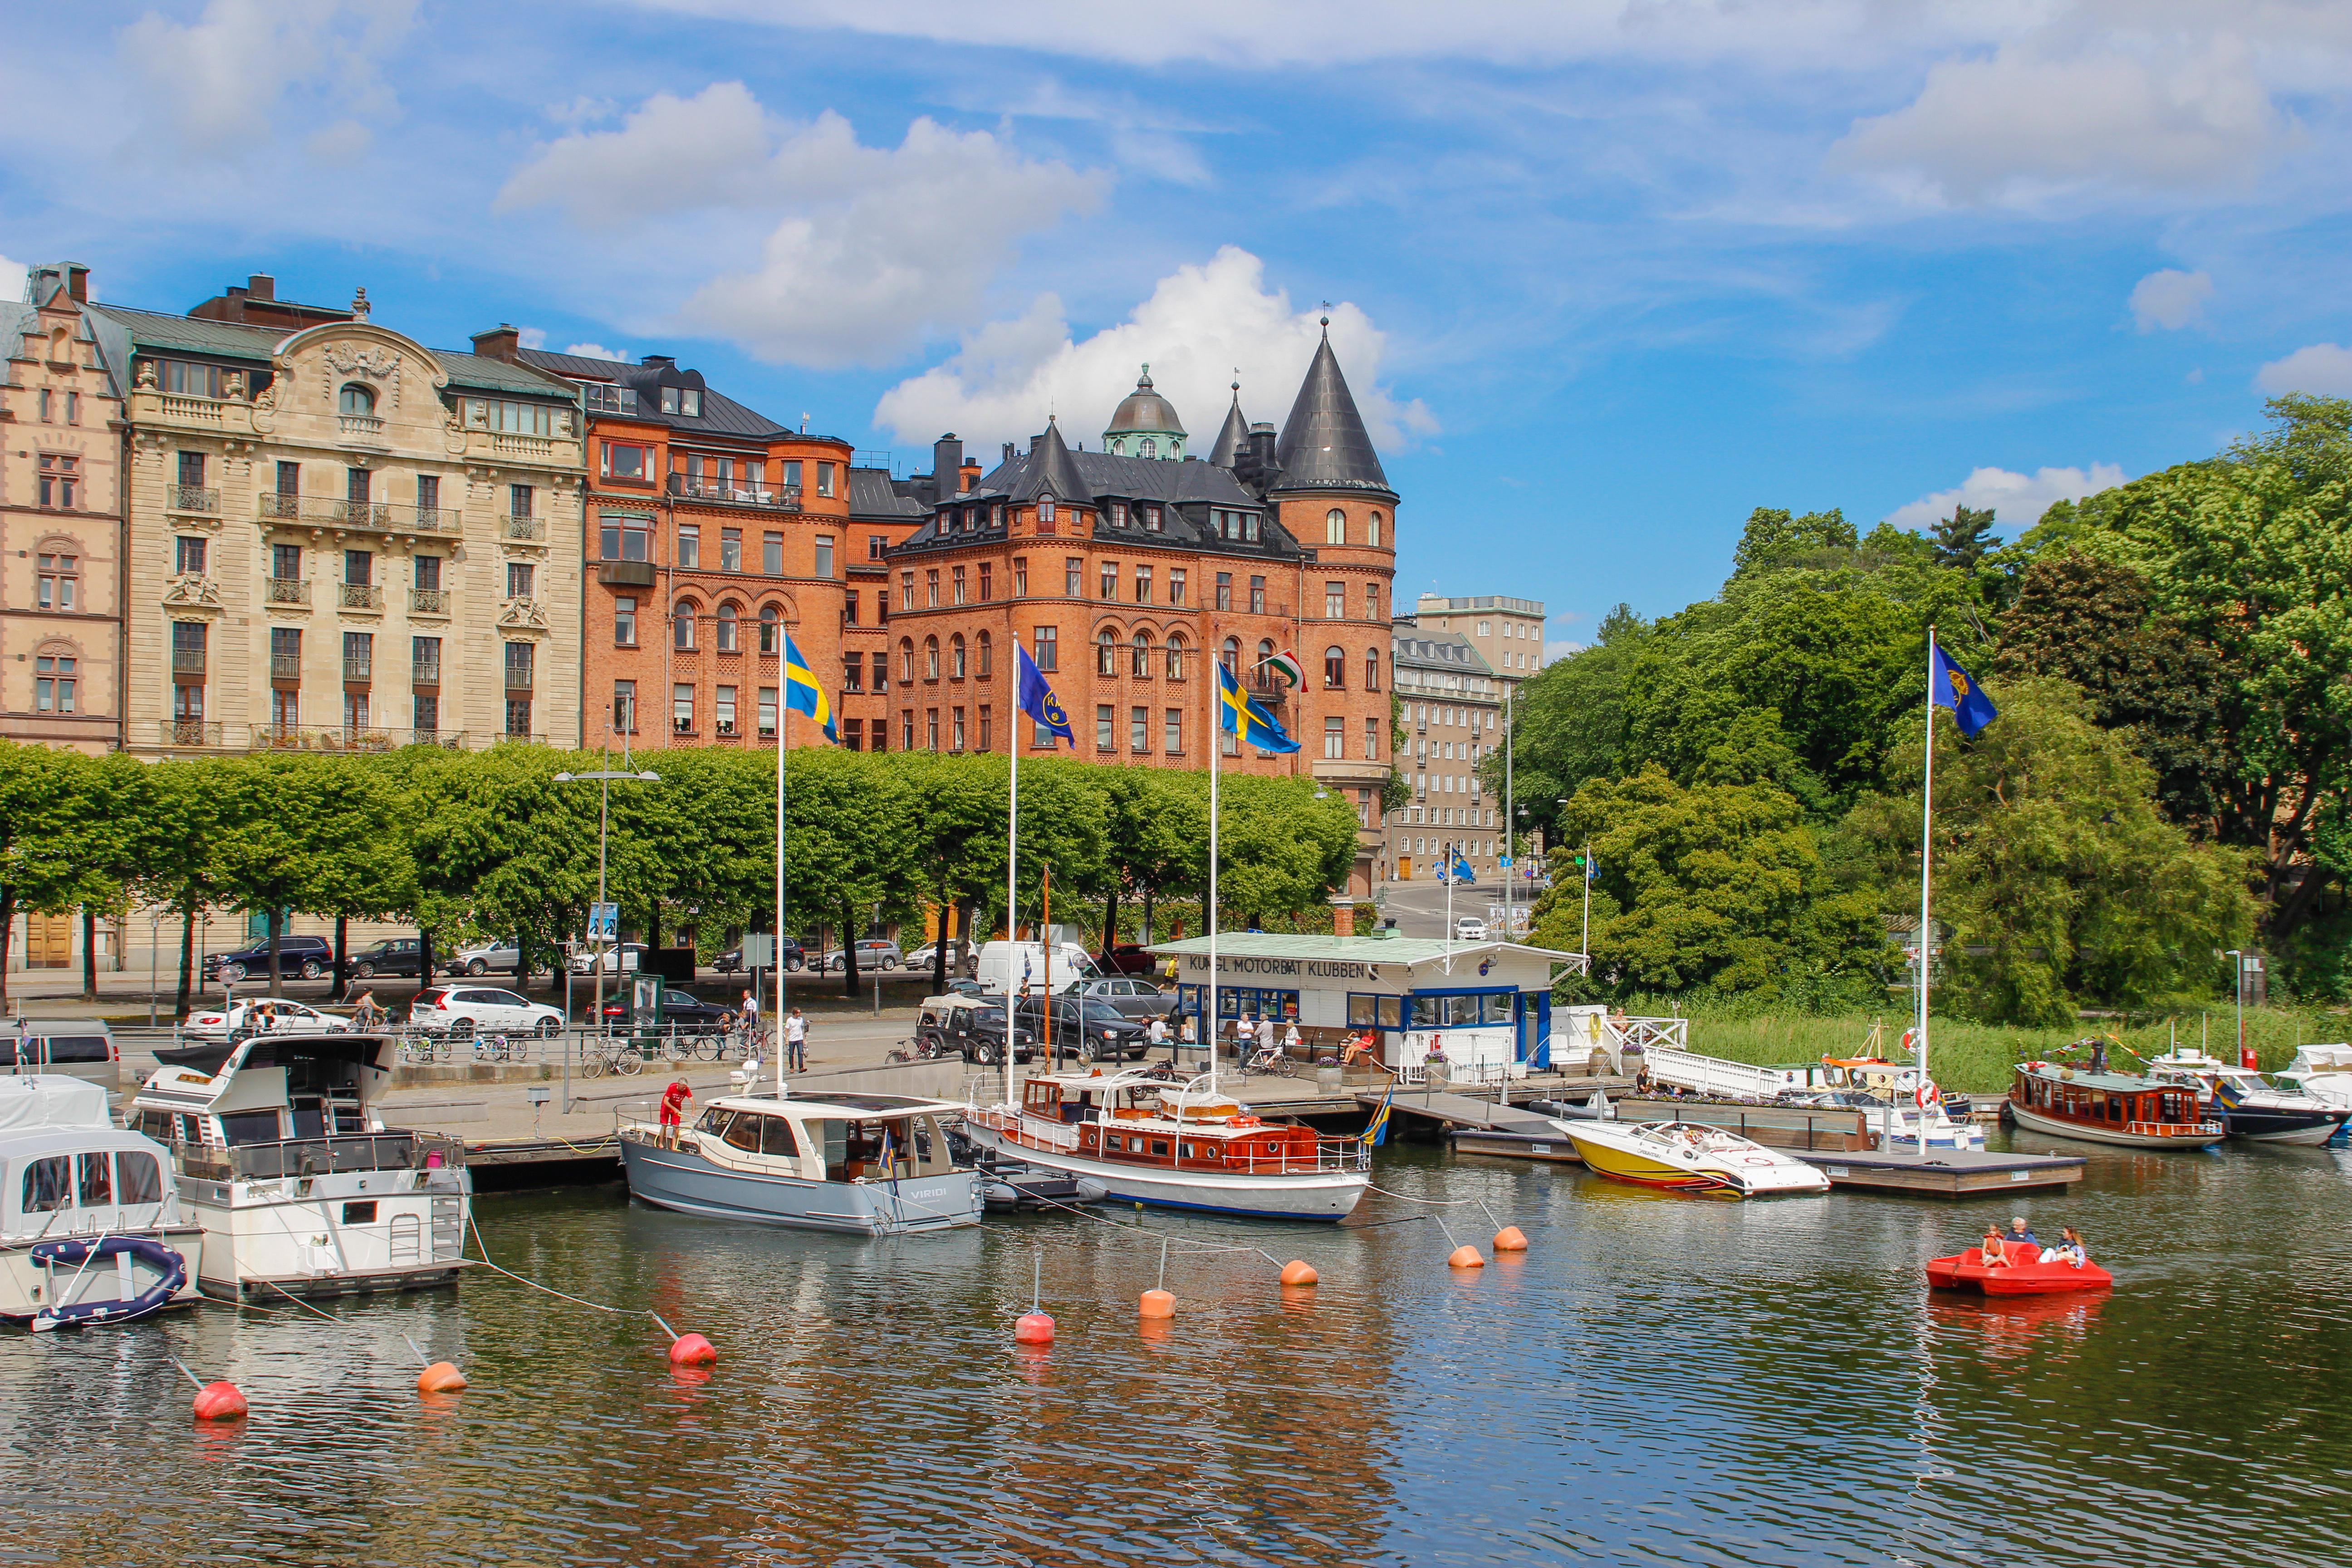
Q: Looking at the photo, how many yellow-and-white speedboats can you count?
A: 1